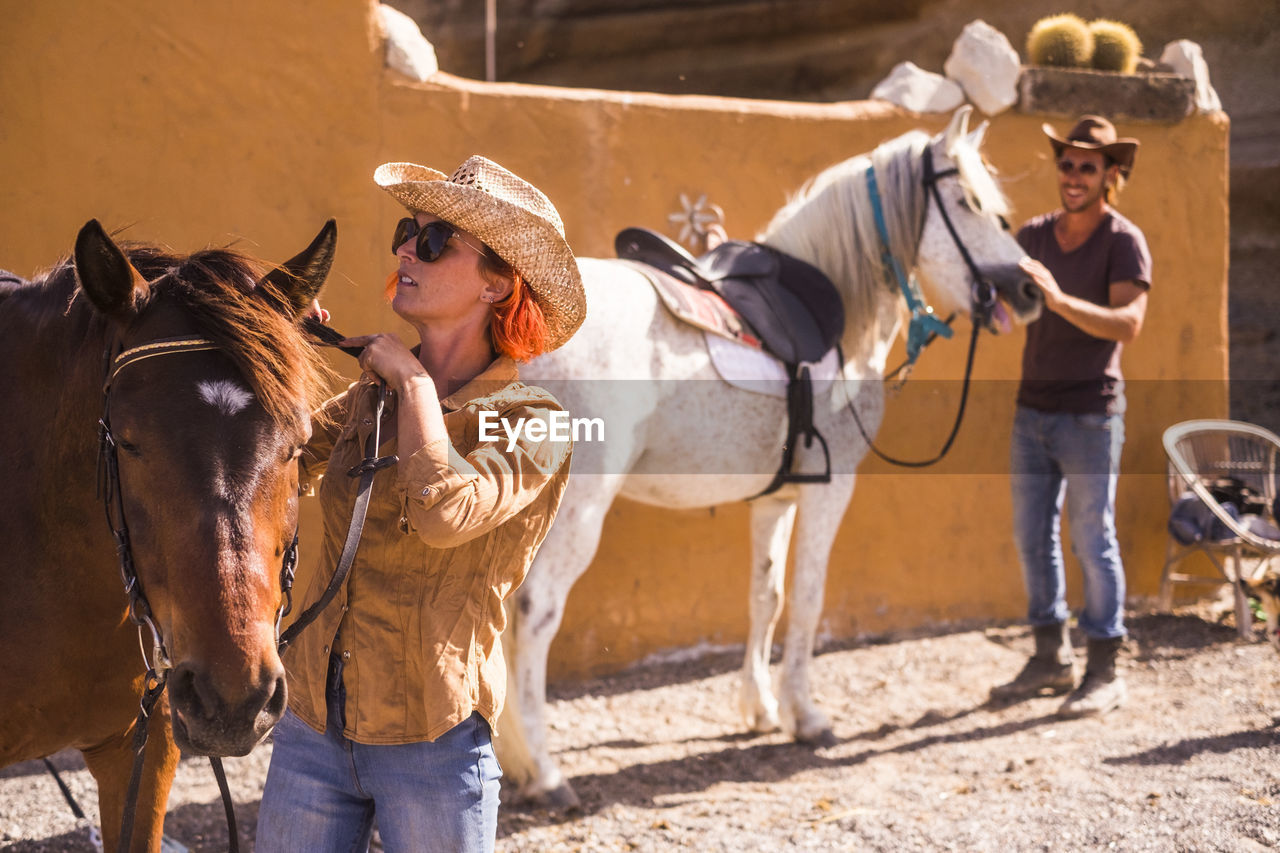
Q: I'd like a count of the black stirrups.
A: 1